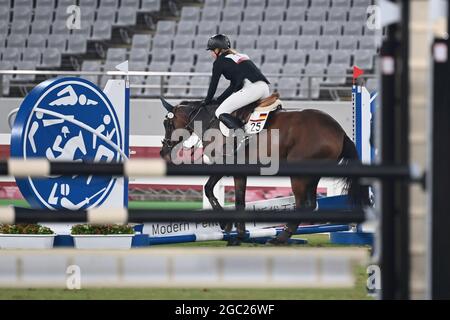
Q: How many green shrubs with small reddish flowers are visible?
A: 2